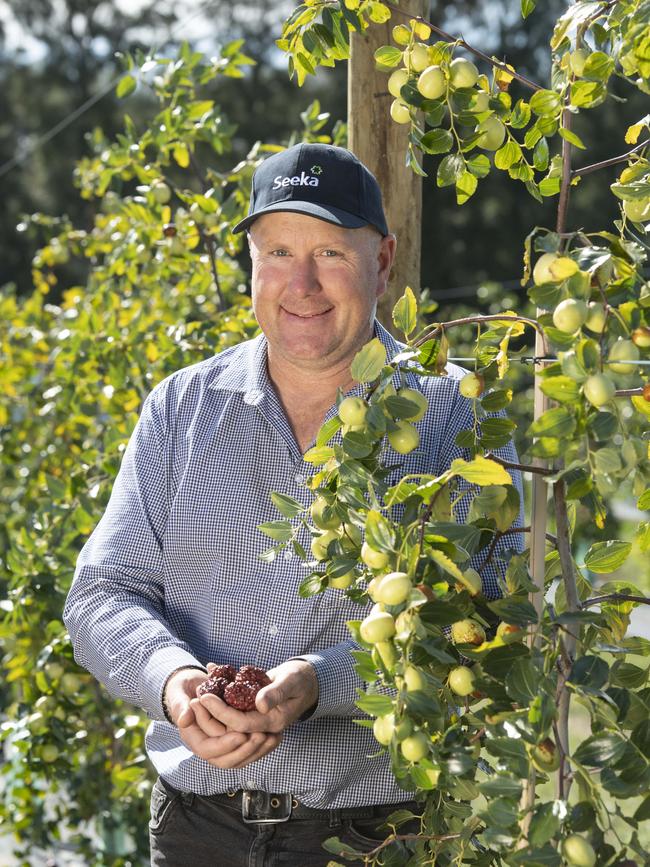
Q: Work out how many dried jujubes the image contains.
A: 4